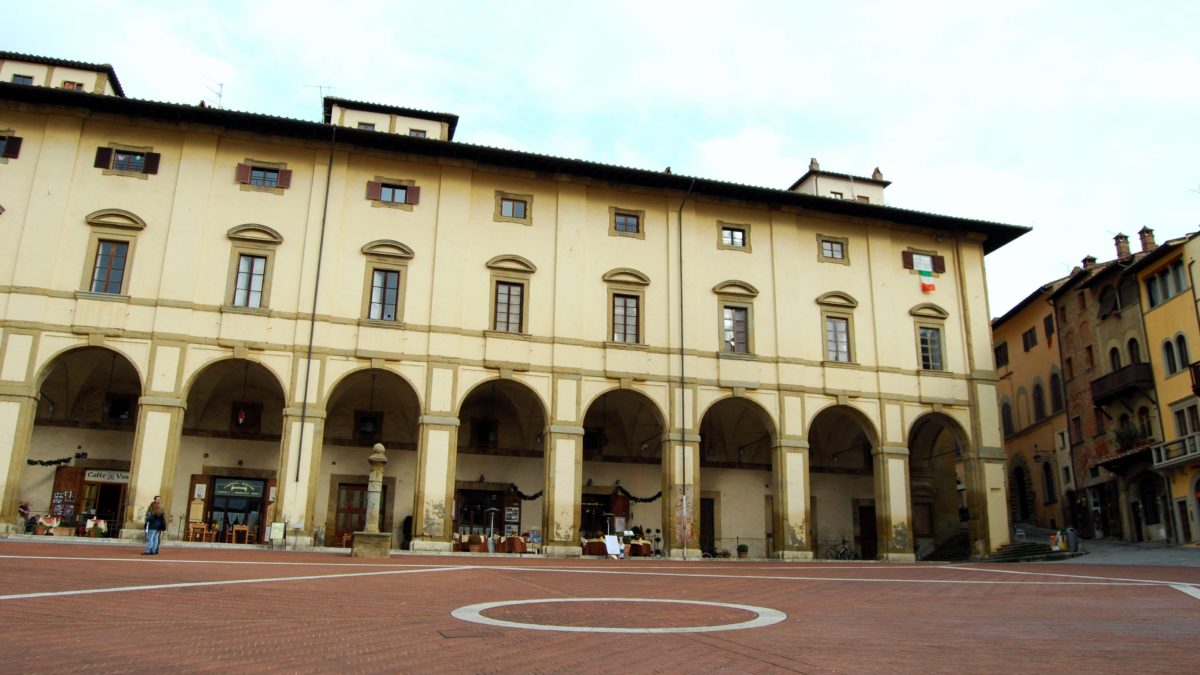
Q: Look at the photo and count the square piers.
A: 9